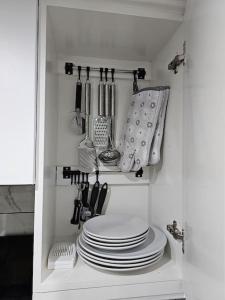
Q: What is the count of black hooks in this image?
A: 12